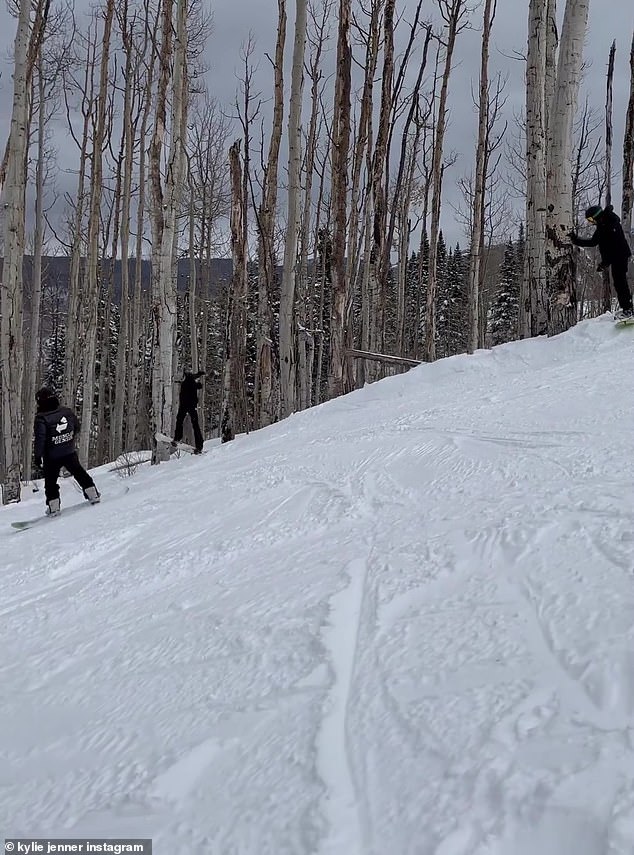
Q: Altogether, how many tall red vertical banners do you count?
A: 0